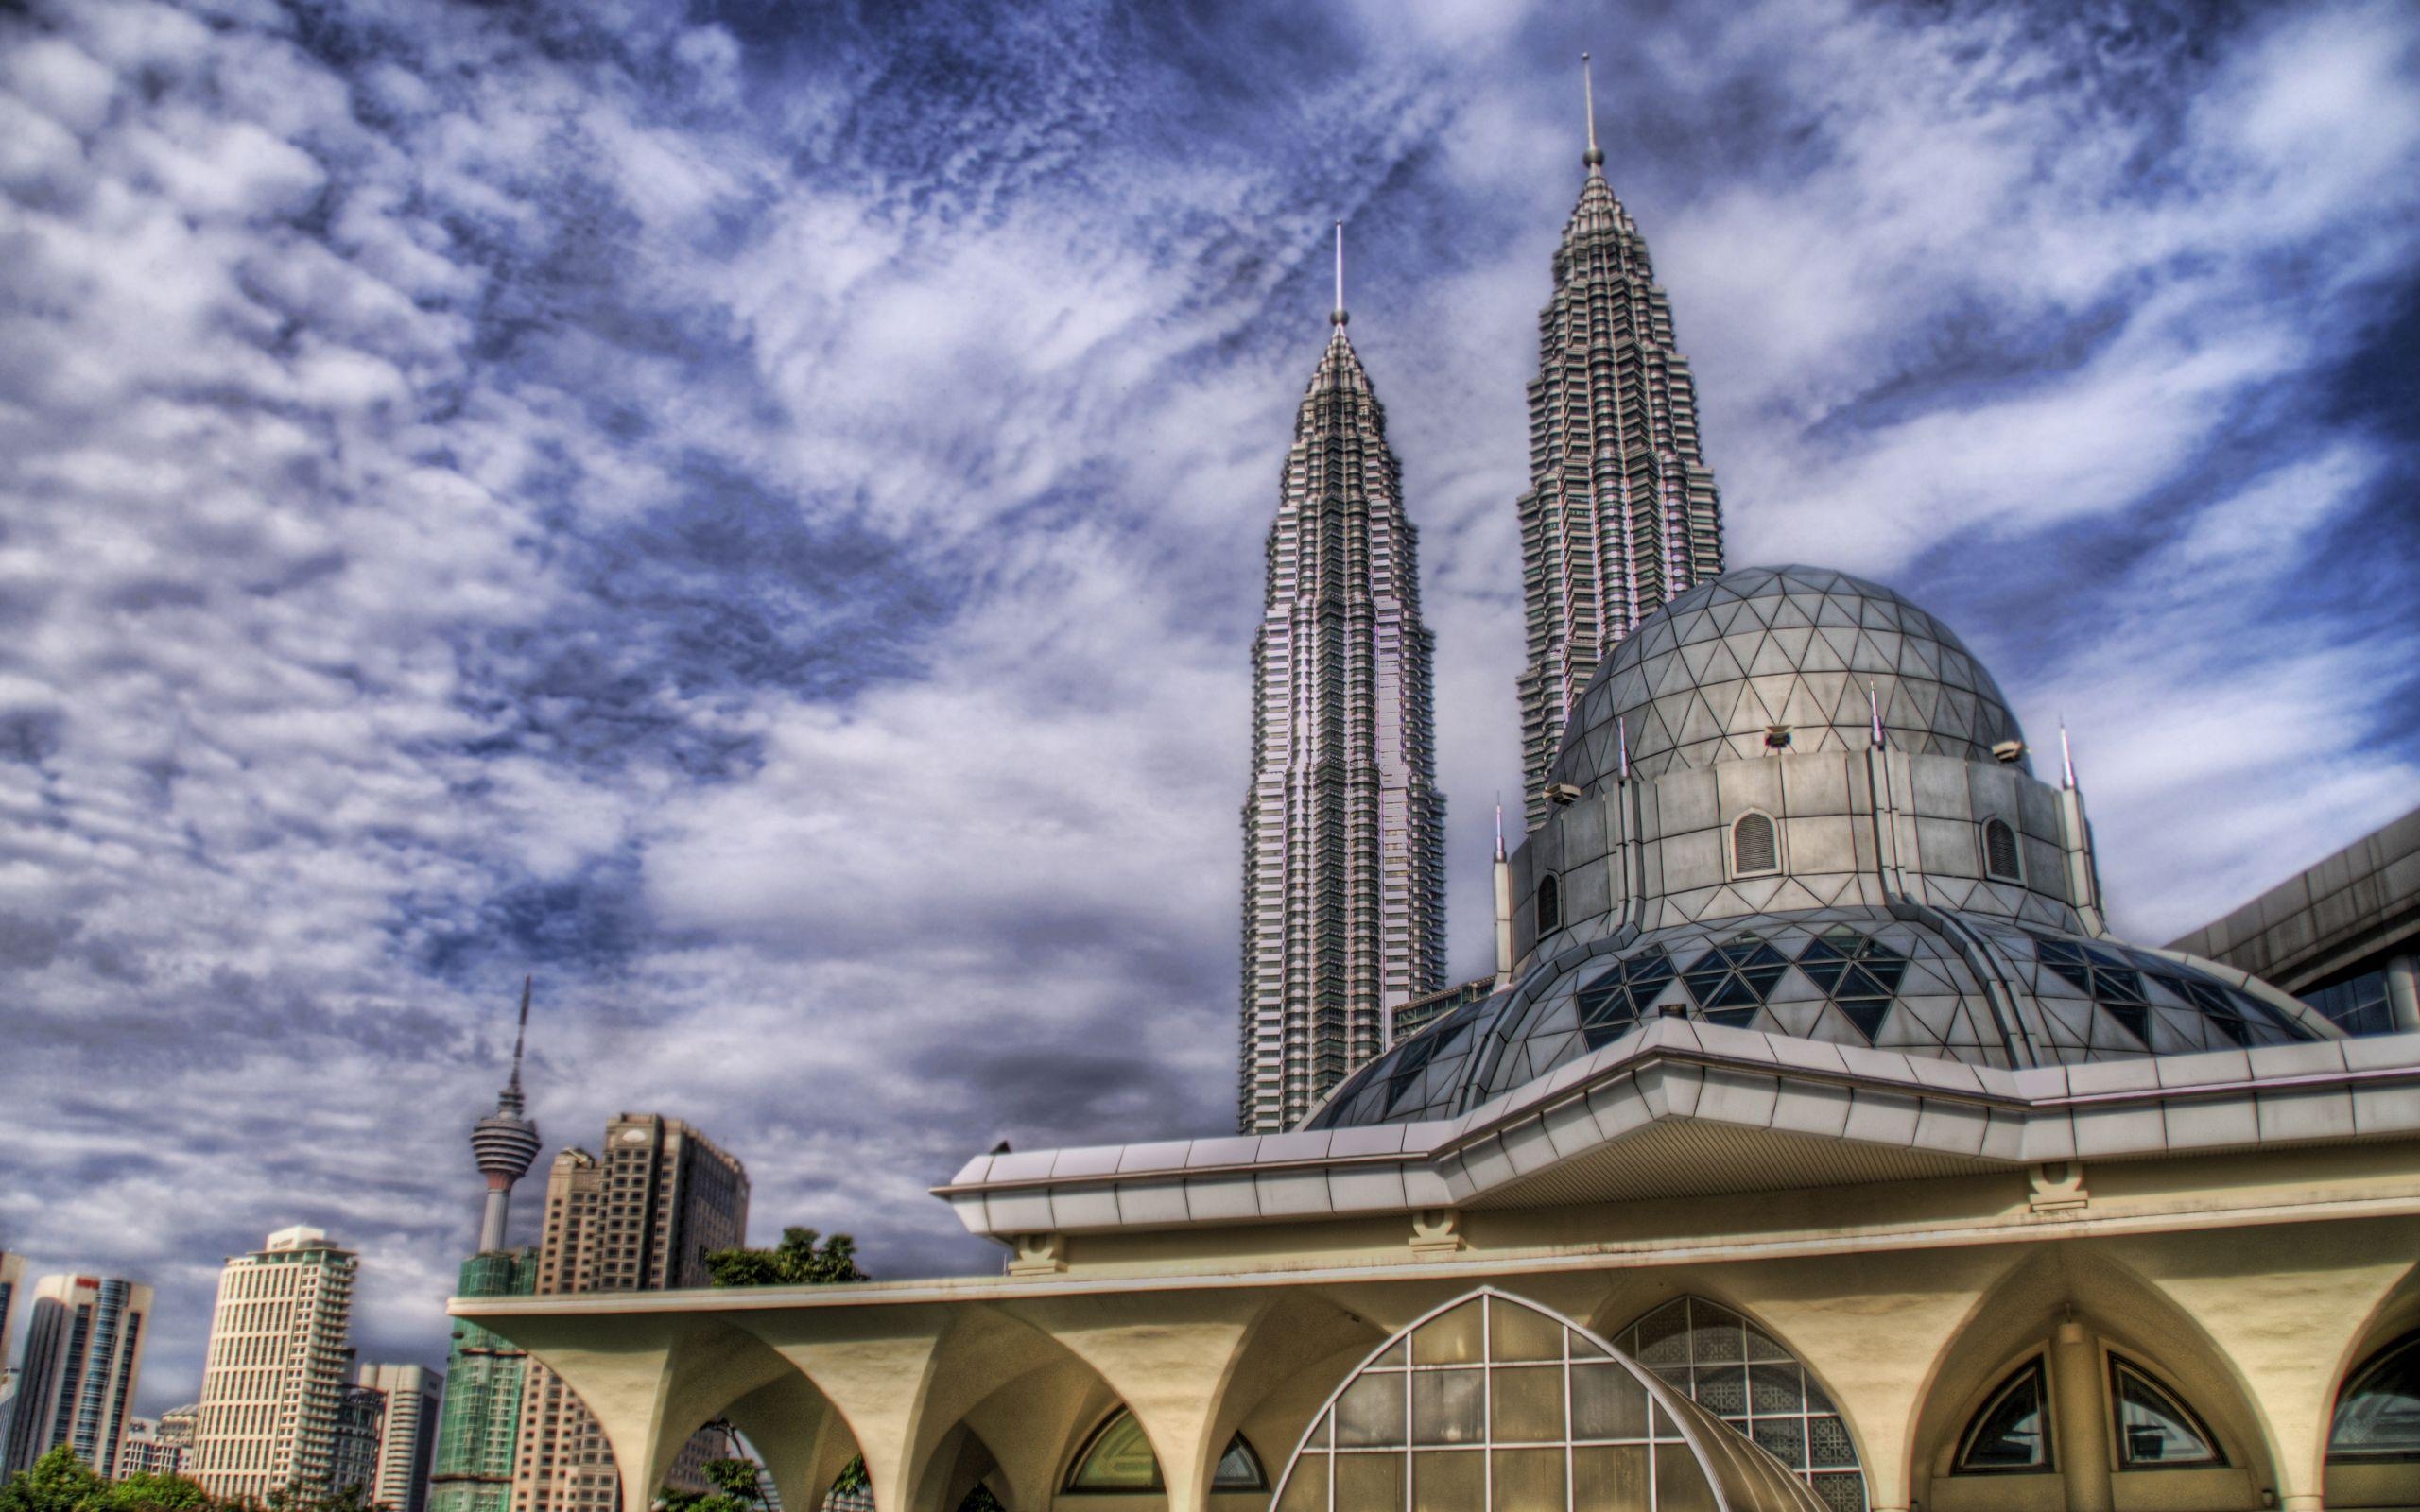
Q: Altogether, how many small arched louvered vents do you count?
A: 3